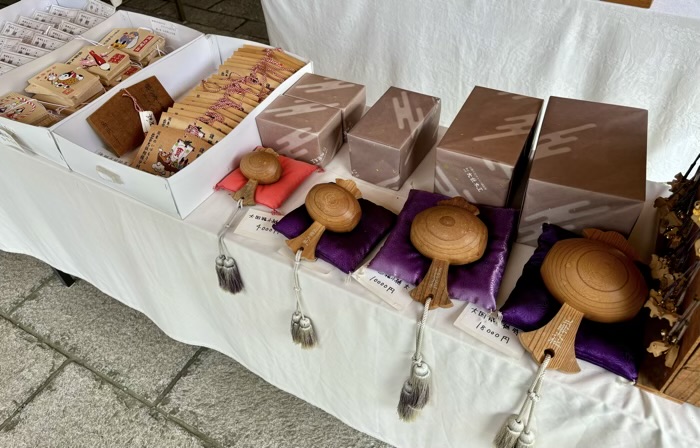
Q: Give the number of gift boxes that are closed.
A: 5